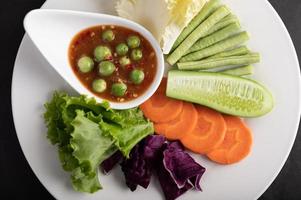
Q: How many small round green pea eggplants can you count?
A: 11